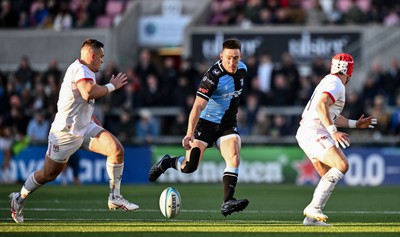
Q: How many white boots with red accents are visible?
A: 2